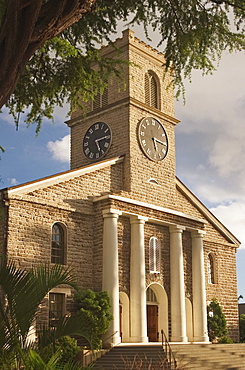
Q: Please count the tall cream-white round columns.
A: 4